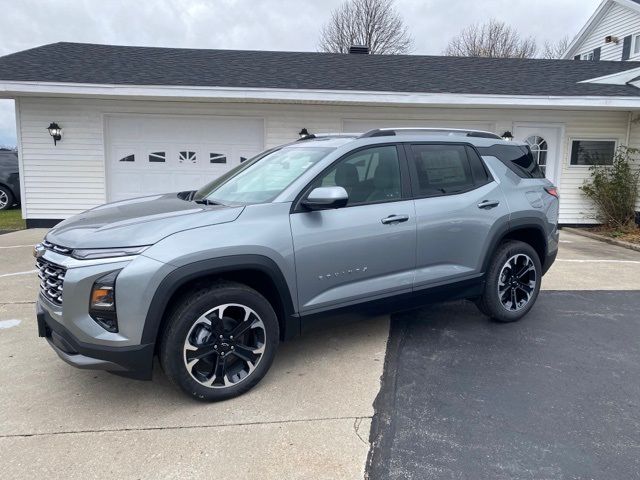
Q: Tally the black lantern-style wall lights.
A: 3